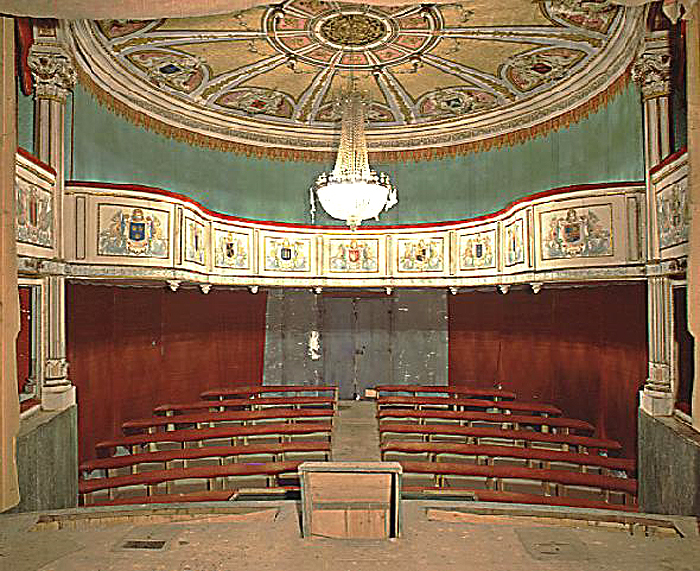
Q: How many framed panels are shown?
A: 11